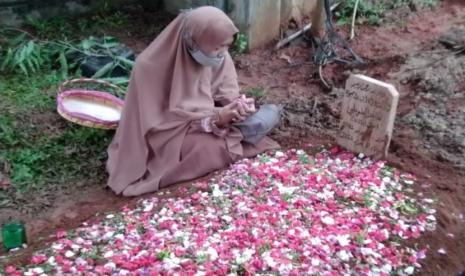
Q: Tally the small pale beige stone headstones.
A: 1